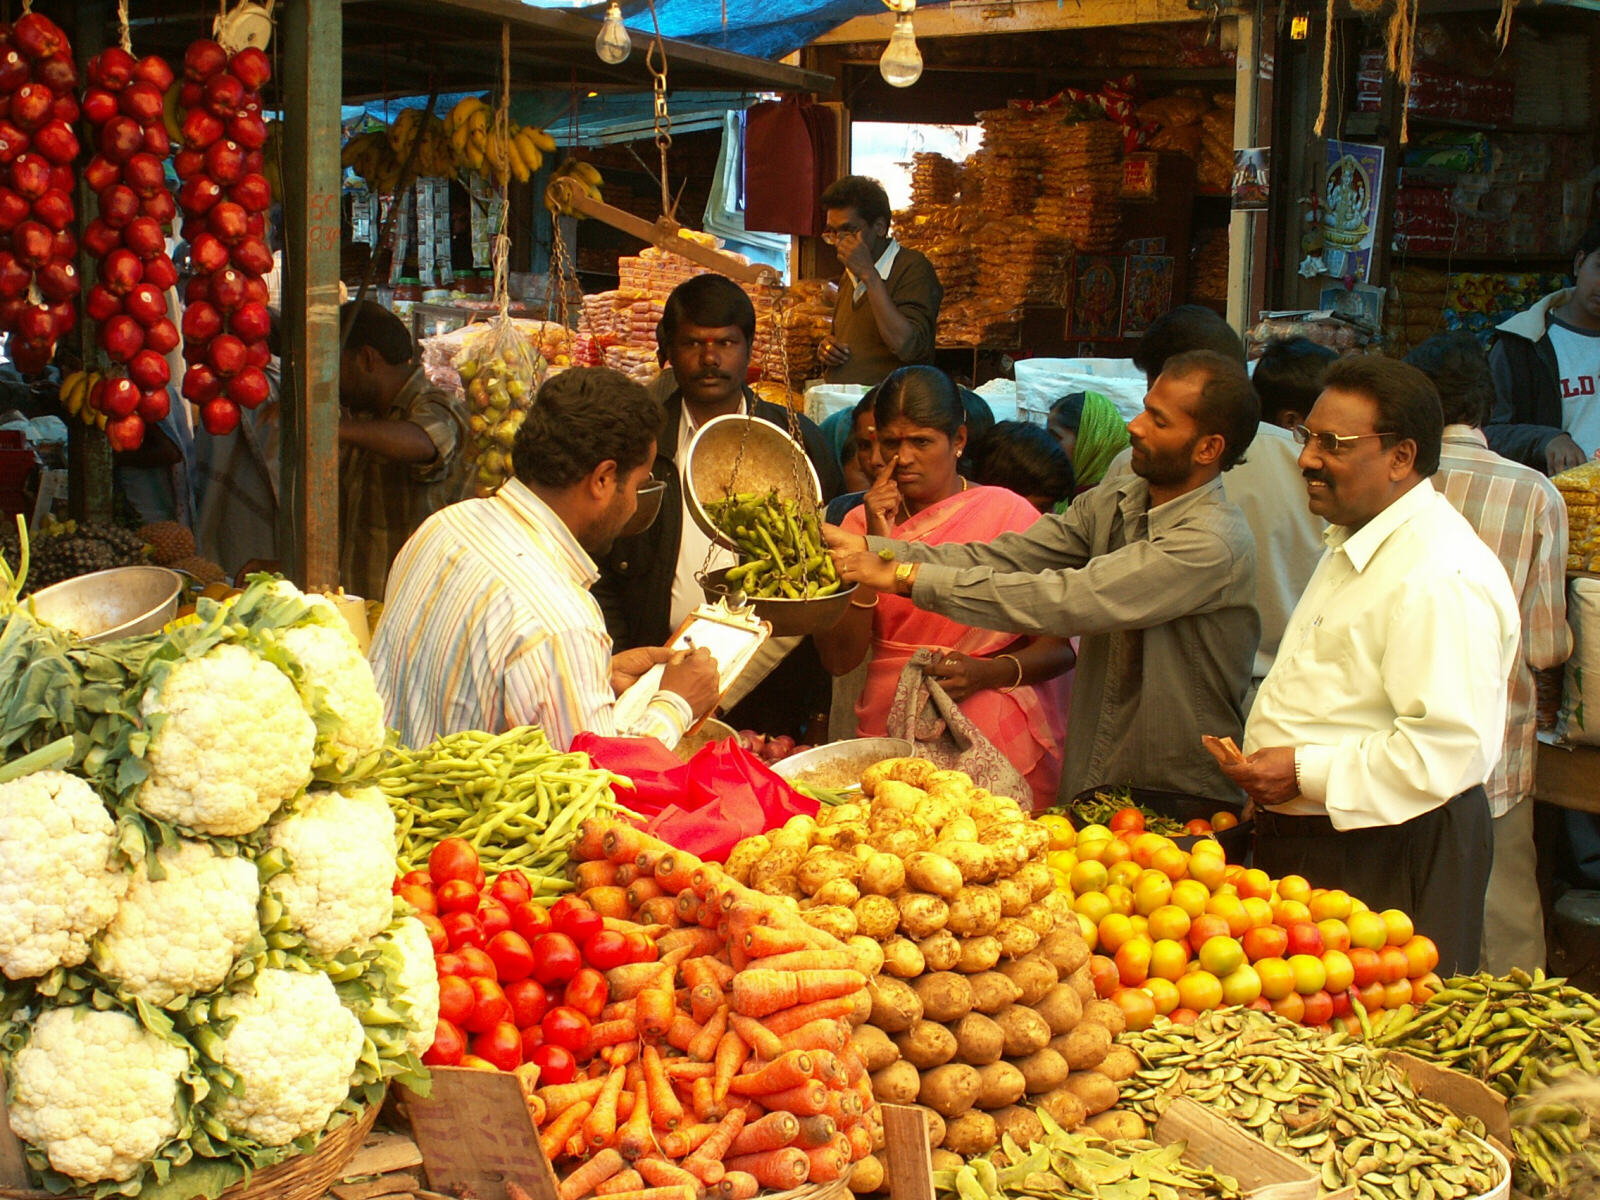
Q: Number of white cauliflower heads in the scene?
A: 8